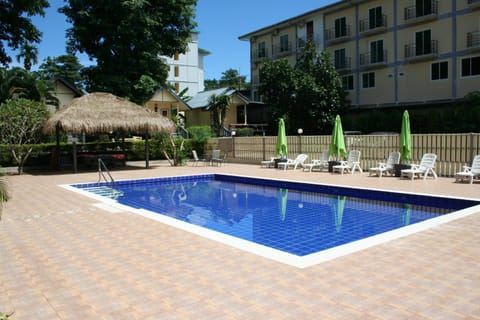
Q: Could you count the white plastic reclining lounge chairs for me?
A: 7